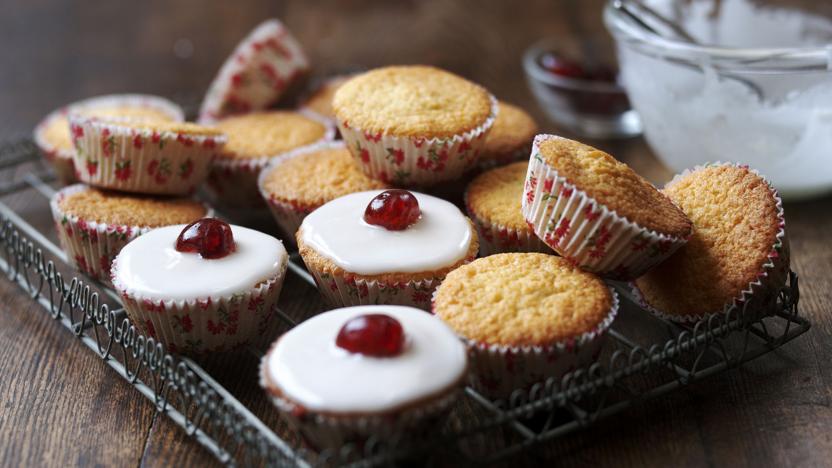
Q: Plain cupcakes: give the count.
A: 13